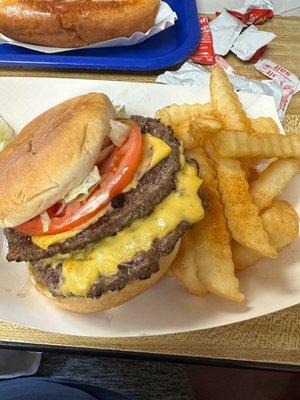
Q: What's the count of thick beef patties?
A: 2